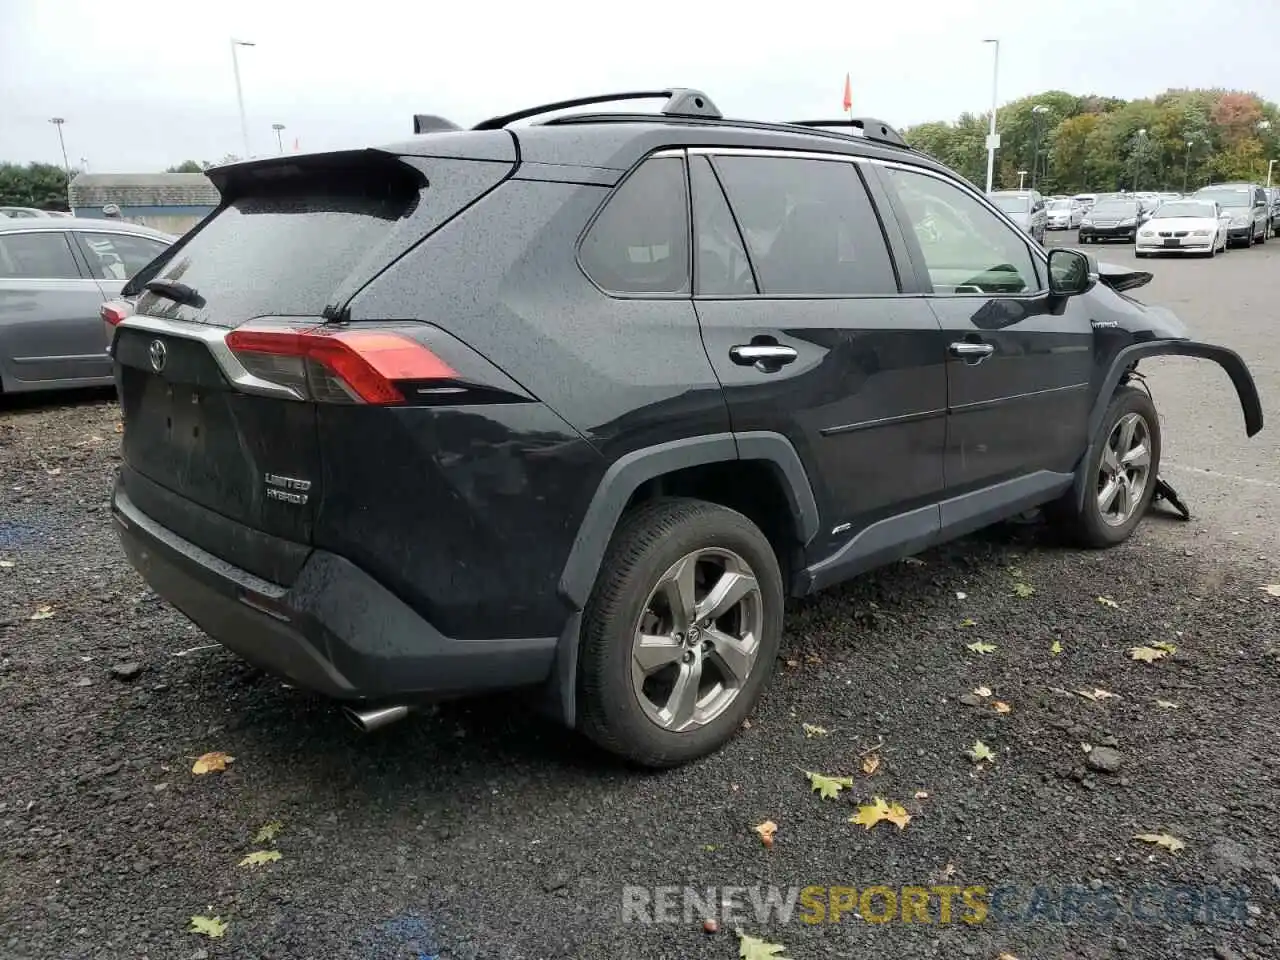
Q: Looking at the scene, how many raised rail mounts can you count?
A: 2